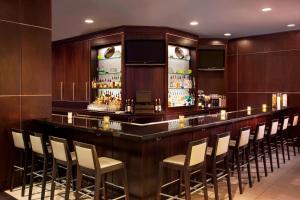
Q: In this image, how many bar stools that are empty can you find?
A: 11